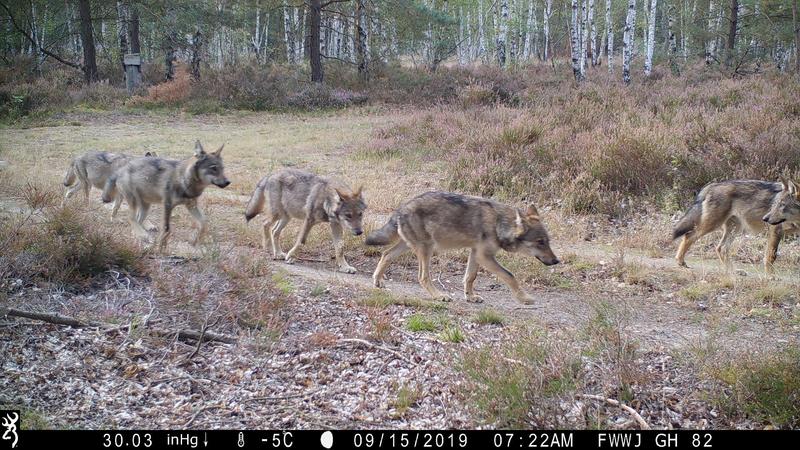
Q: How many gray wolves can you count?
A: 5